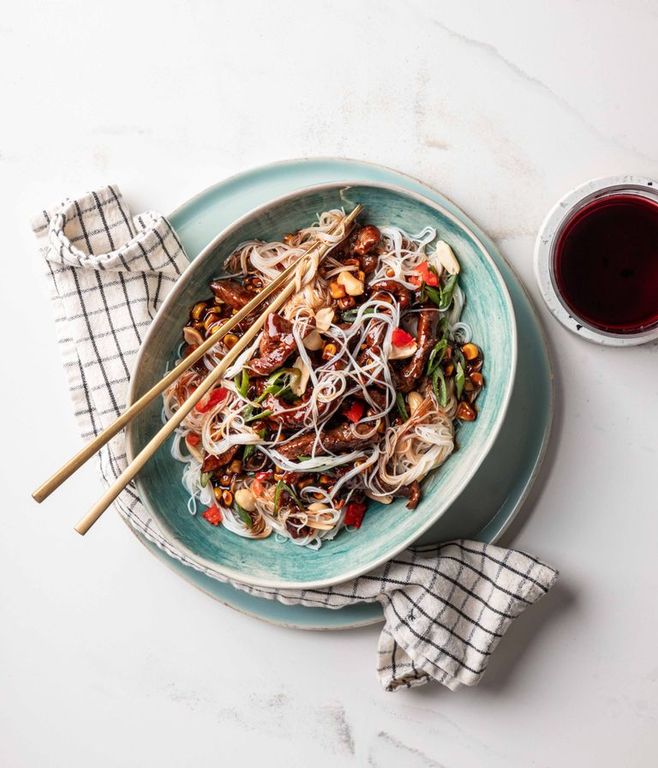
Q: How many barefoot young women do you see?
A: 0